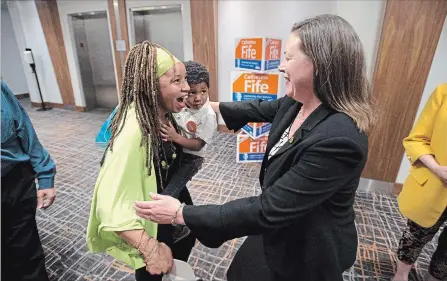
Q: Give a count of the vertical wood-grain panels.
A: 4